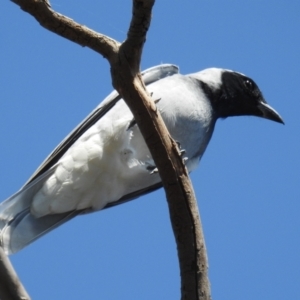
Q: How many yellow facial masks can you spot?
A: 0